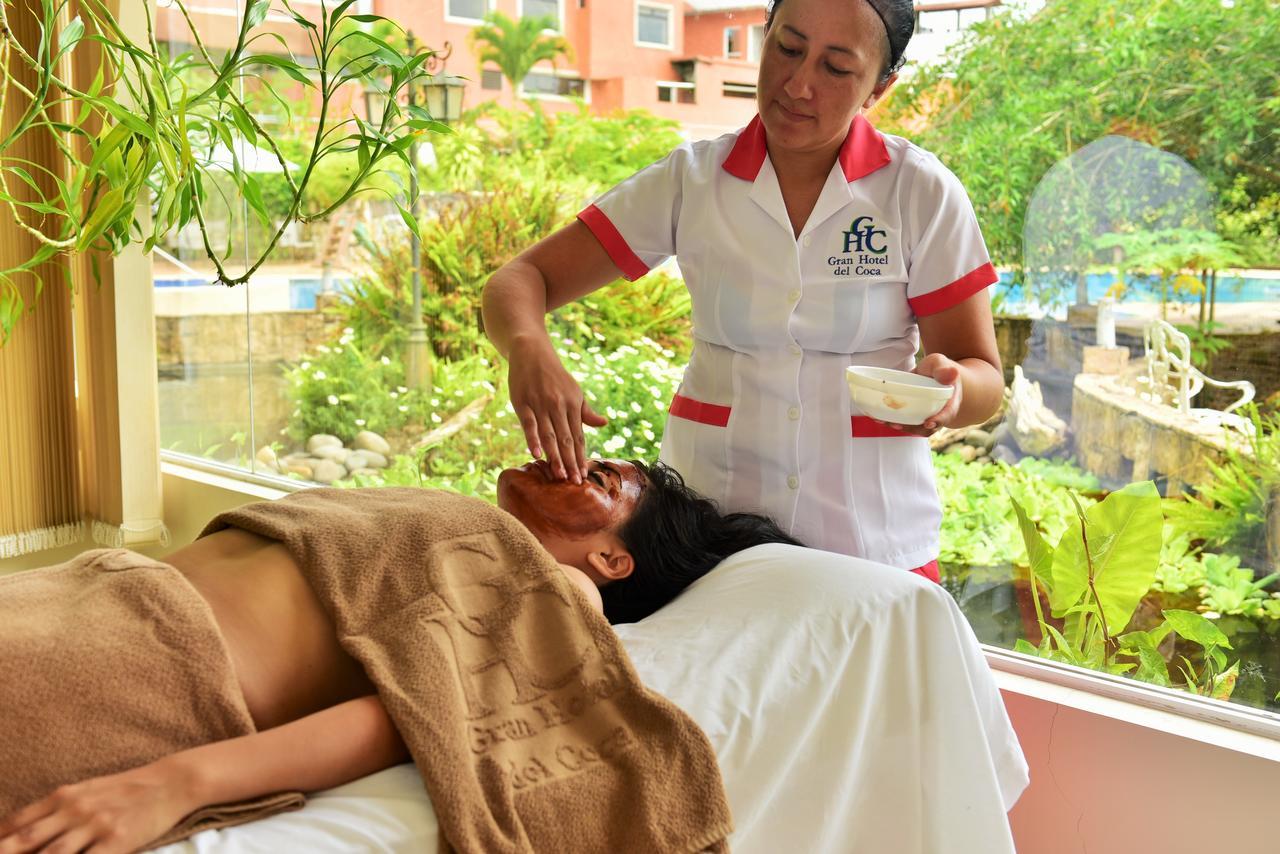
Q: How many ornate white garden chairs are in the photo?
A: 1